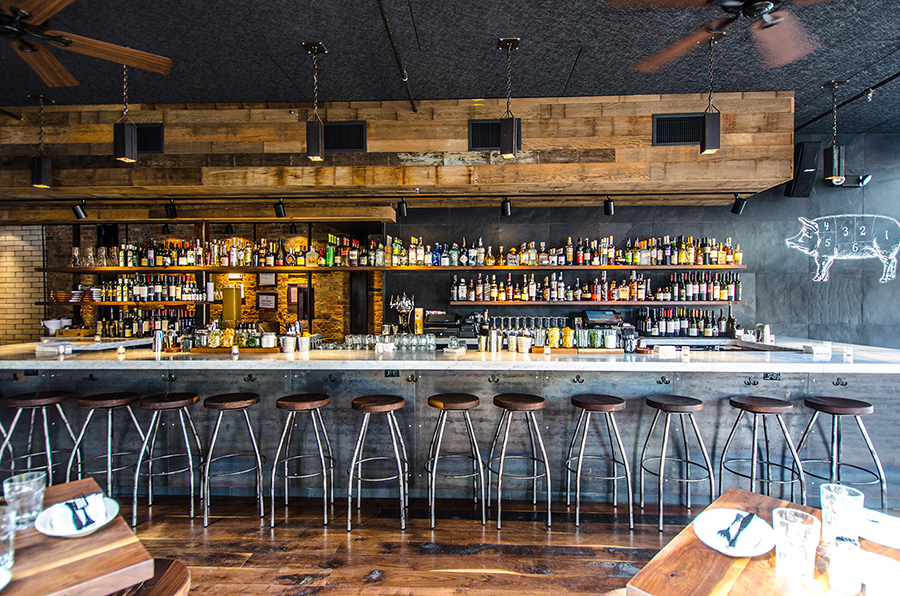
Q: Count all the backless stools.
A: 12